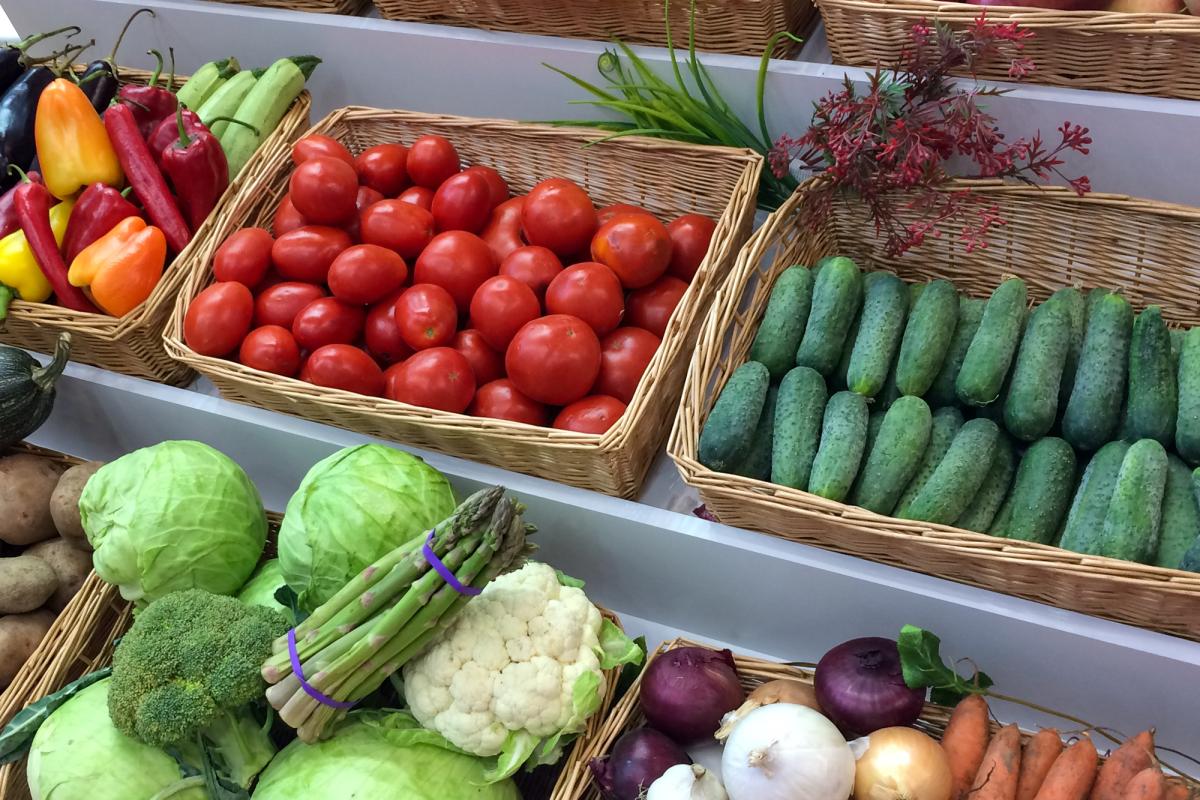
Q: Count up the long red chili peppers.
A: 2